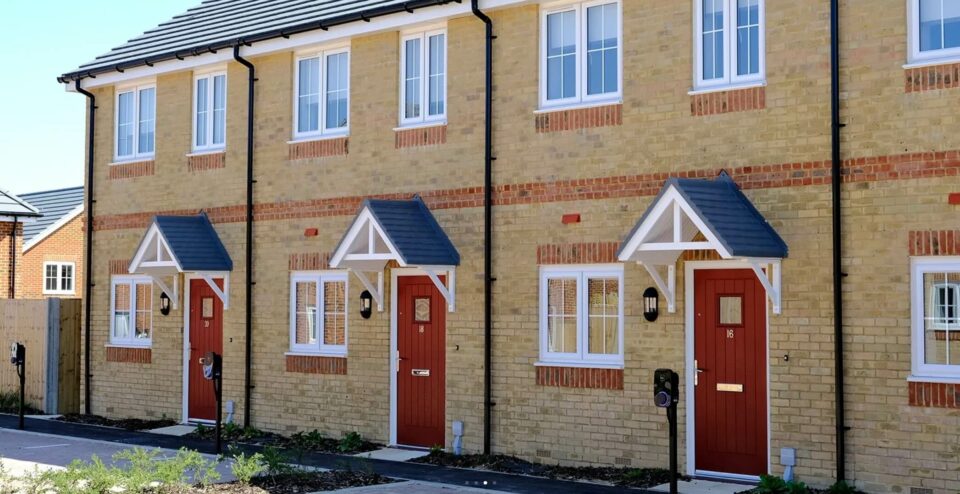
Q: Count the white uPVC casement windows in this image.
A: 12